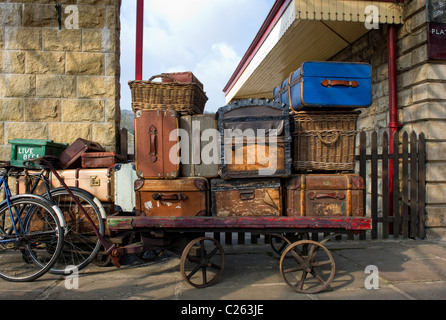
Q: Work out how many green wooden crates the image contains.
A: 1